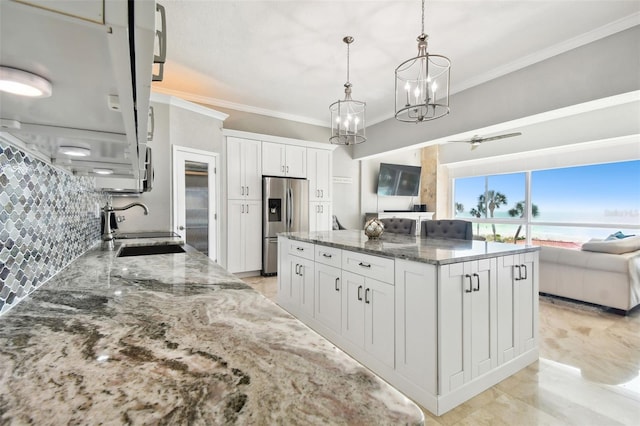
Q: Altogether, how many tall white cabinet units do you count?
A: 2